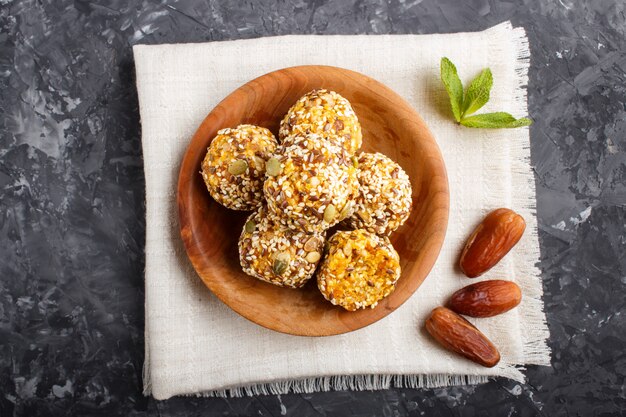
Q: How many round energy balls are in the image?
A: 6